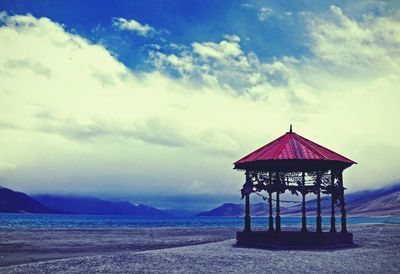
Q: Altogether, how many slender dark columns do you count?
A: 7